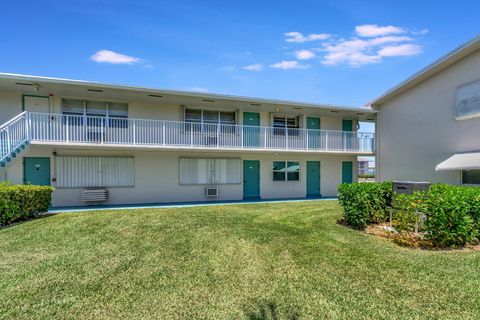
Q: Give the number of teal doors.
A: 7